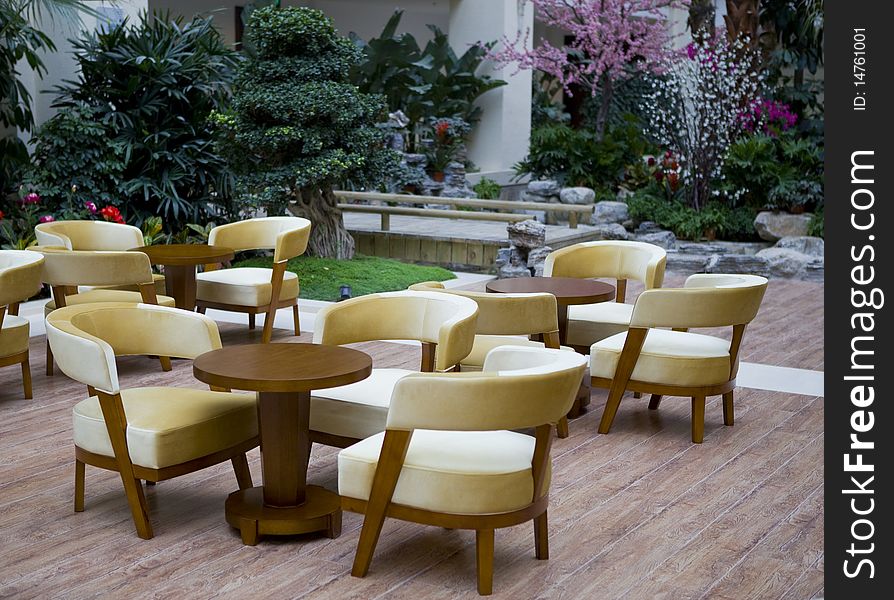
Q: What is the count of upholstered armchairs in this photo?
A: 10